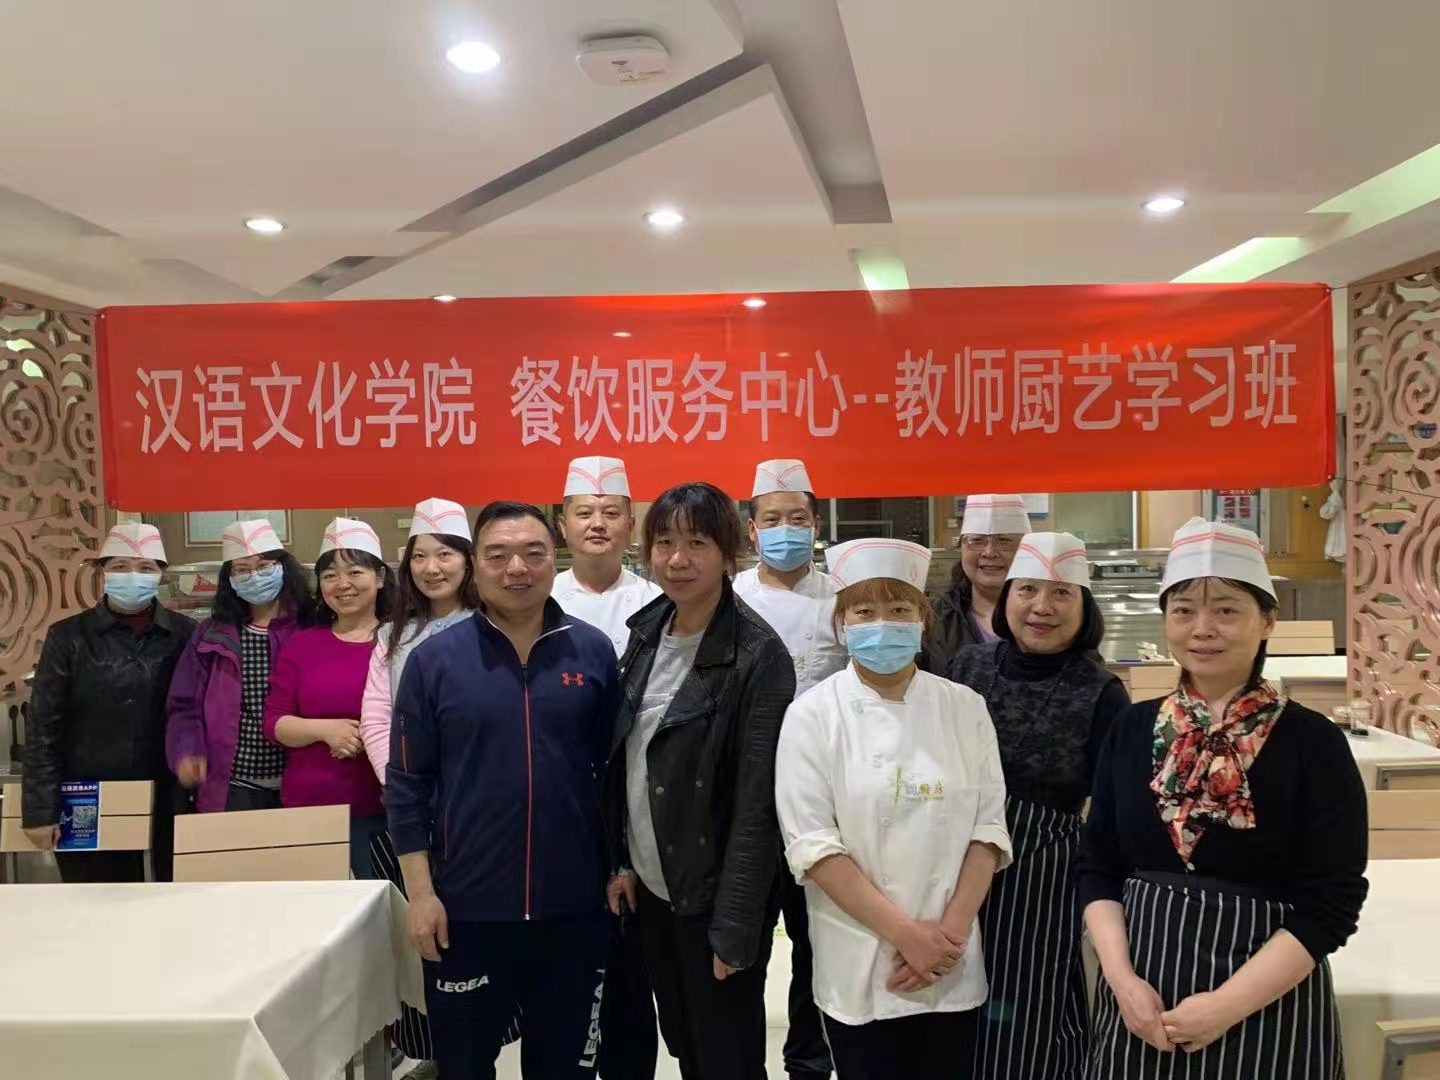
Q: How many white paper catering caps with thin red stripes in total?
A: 10